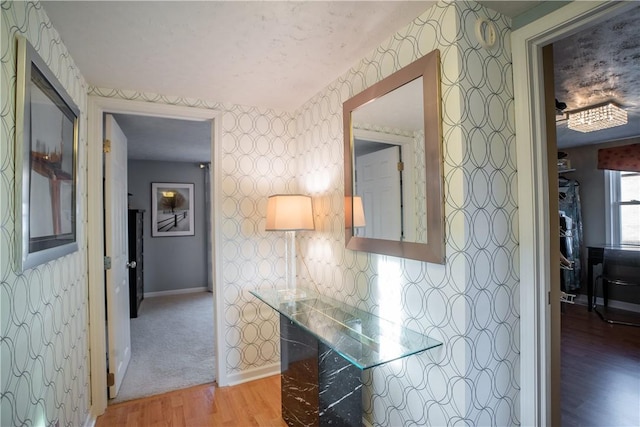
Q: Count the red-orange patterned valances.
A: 1